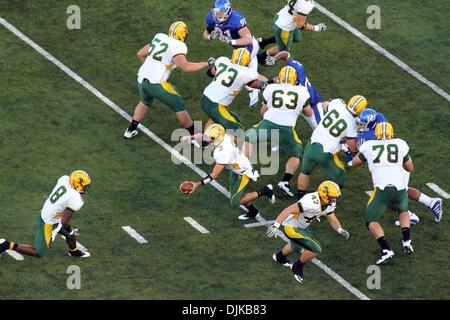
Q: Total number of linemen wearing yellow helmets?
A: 5